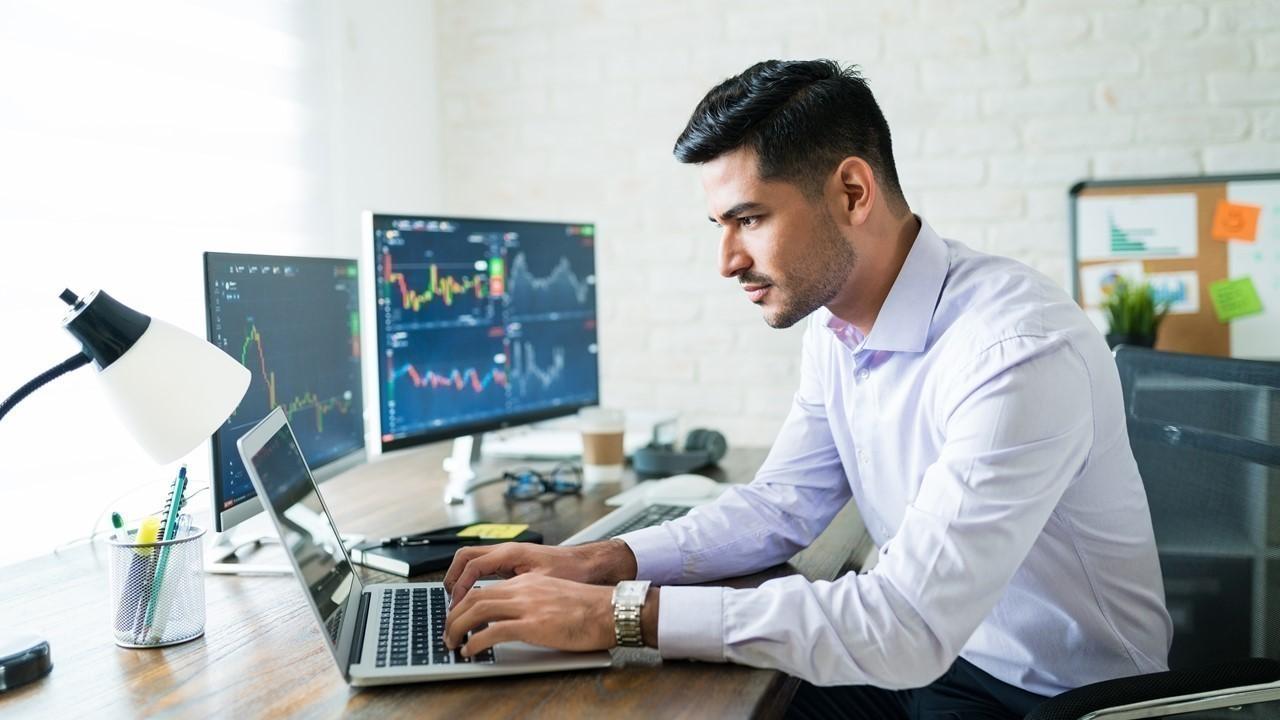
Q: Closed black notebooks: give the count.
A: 1